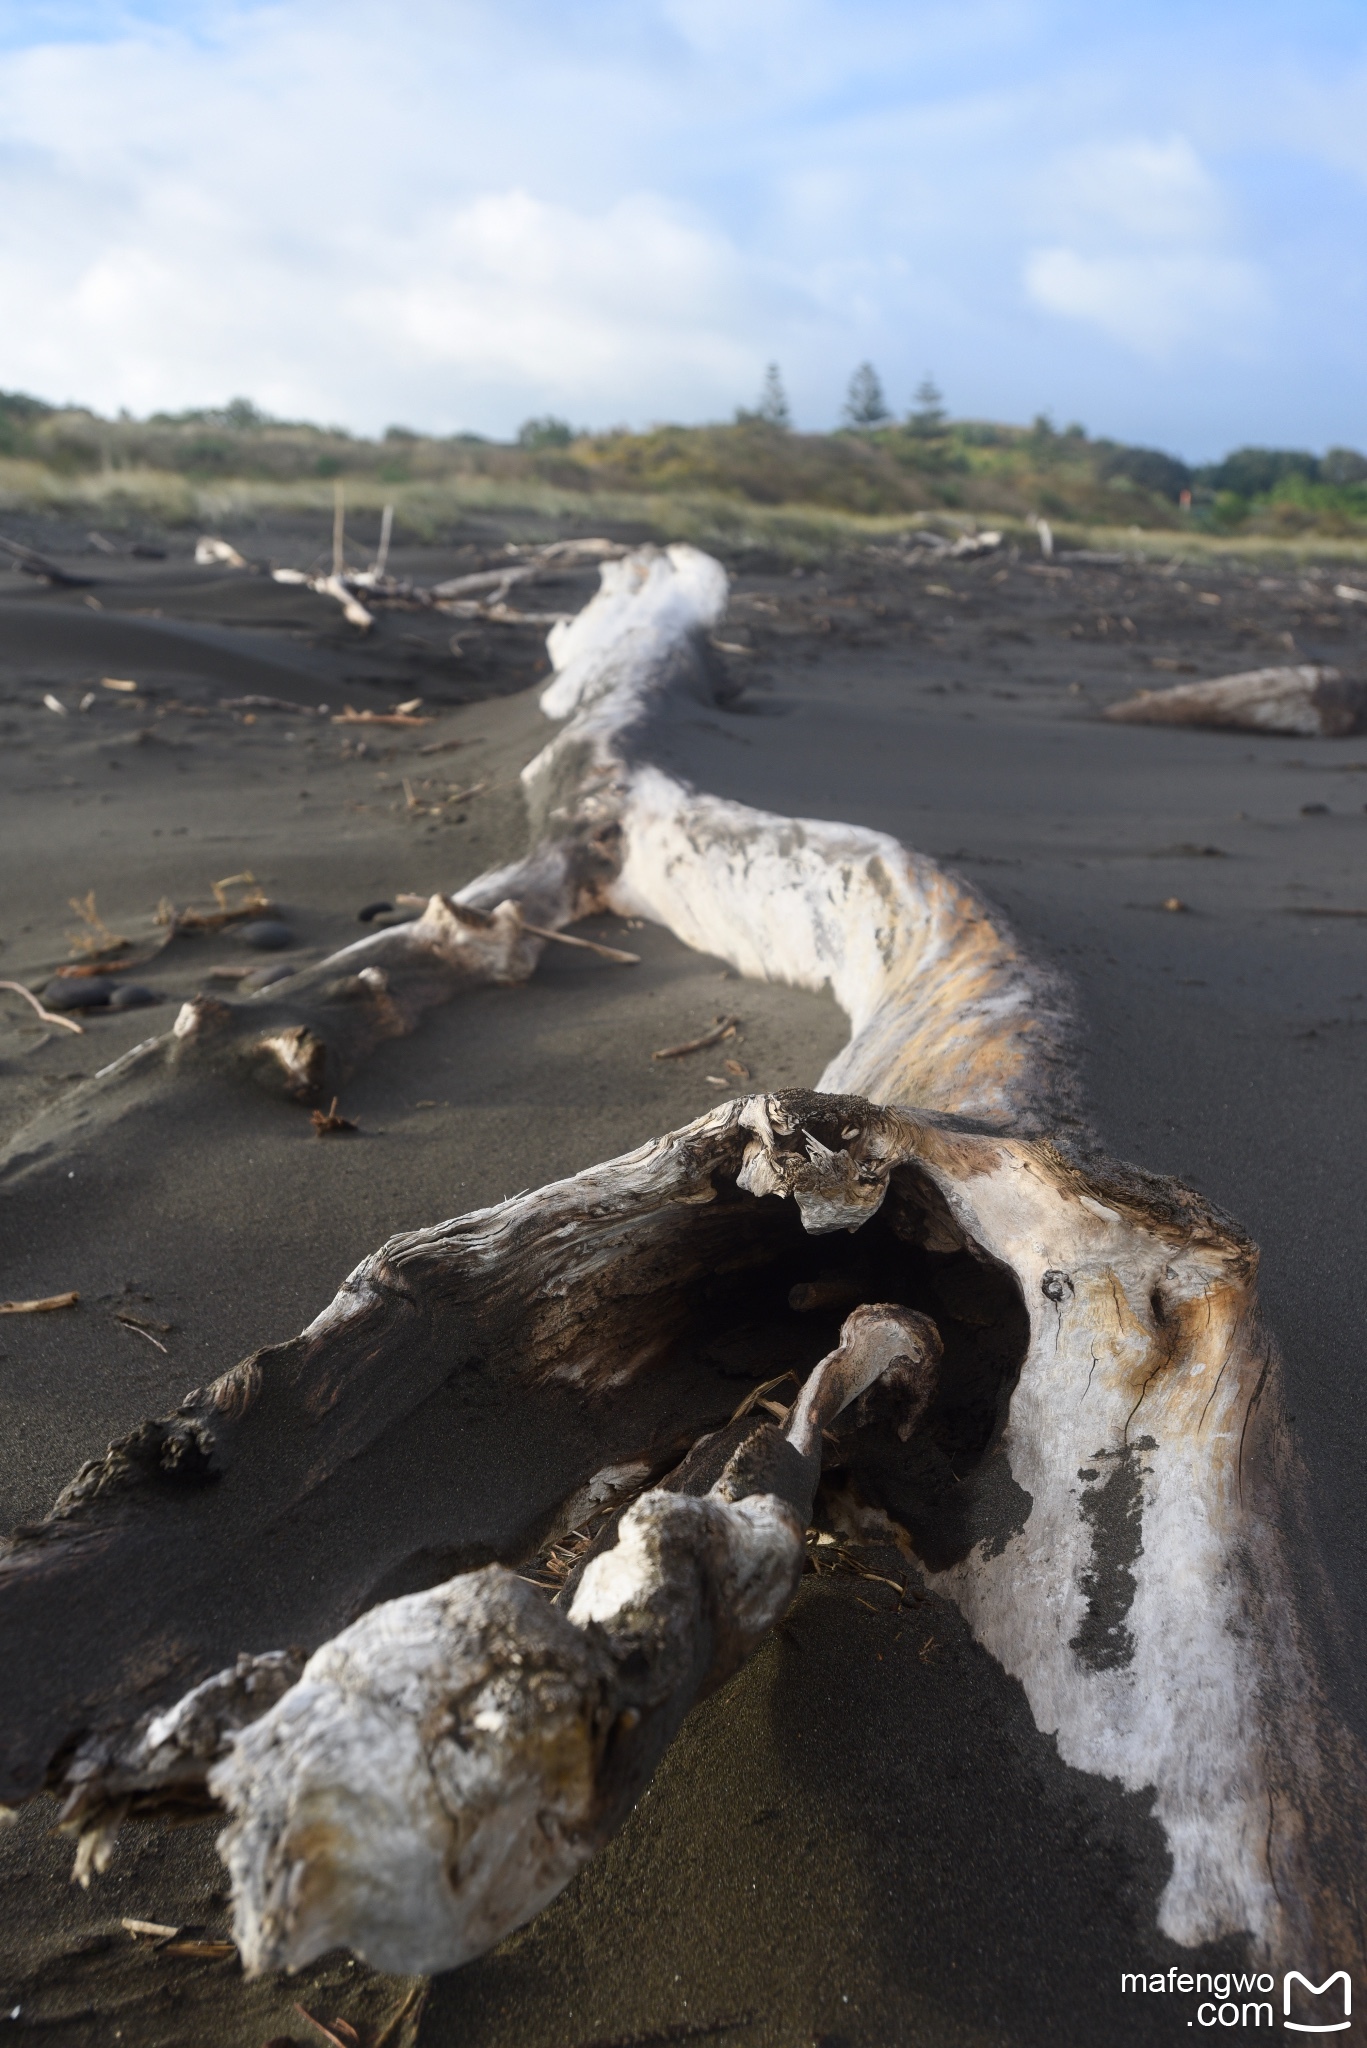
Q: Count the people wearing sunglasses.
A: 0